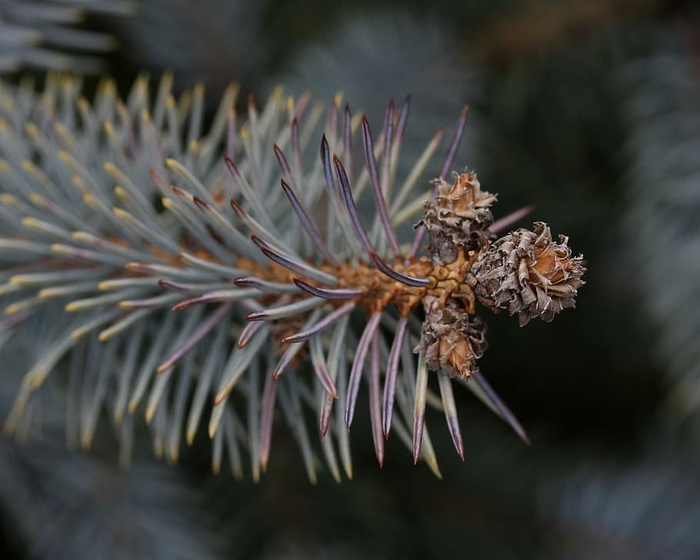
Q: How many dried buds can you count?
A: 3